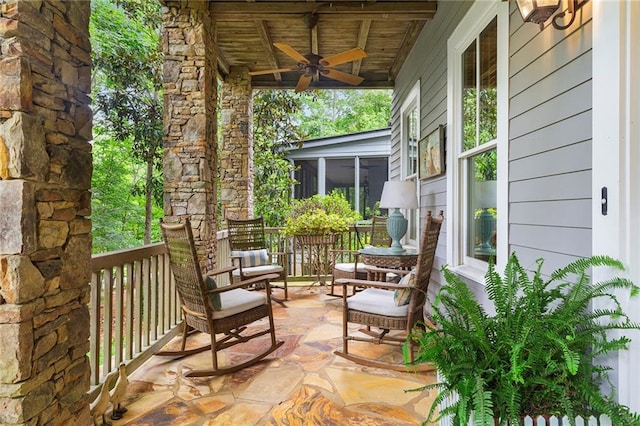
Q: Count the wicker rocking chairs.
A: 4